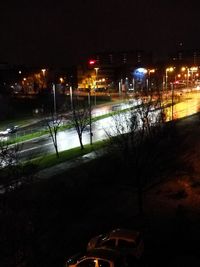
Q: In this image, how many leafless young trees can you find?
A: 2